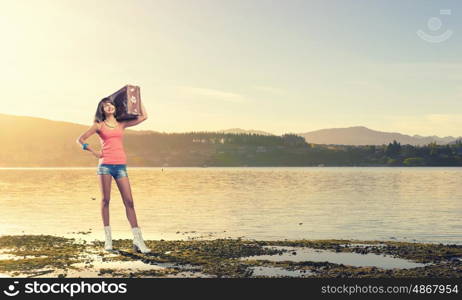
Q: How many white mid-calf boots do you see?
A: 2